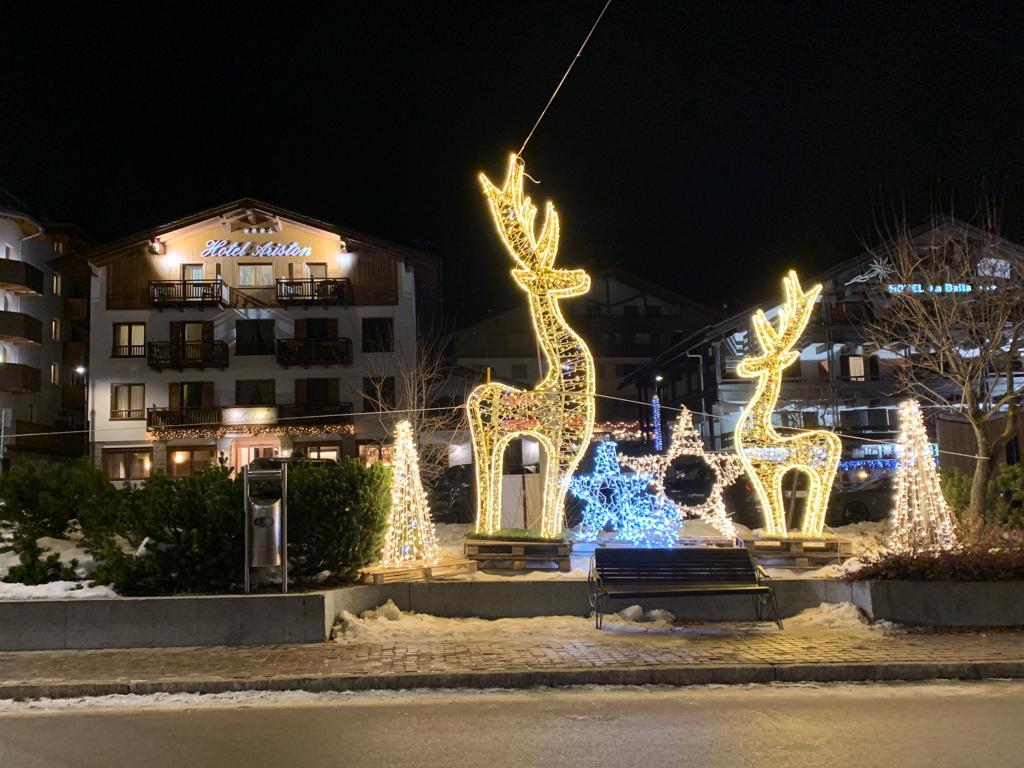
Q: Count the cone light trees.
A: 2